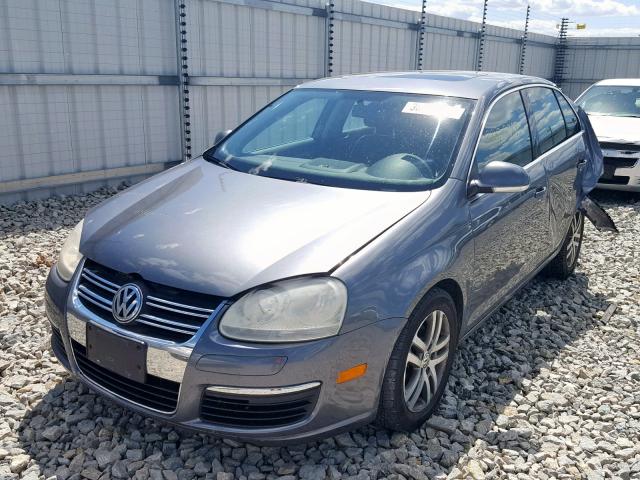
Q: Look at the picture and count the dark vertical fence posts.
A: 6